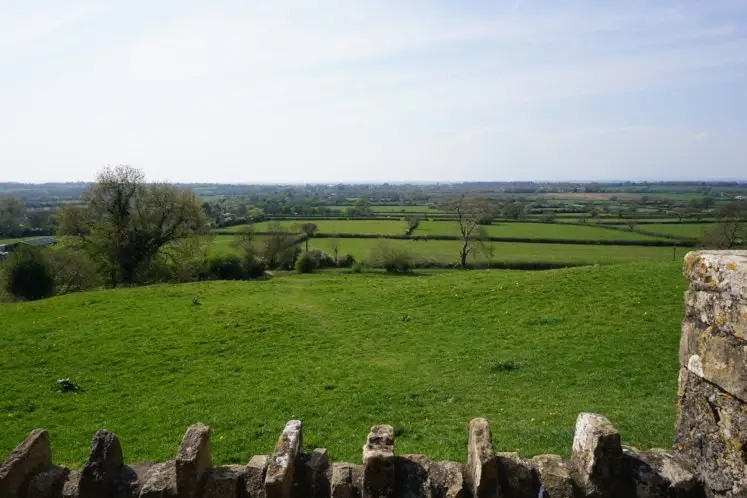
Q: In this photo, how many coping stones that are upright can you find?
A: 7